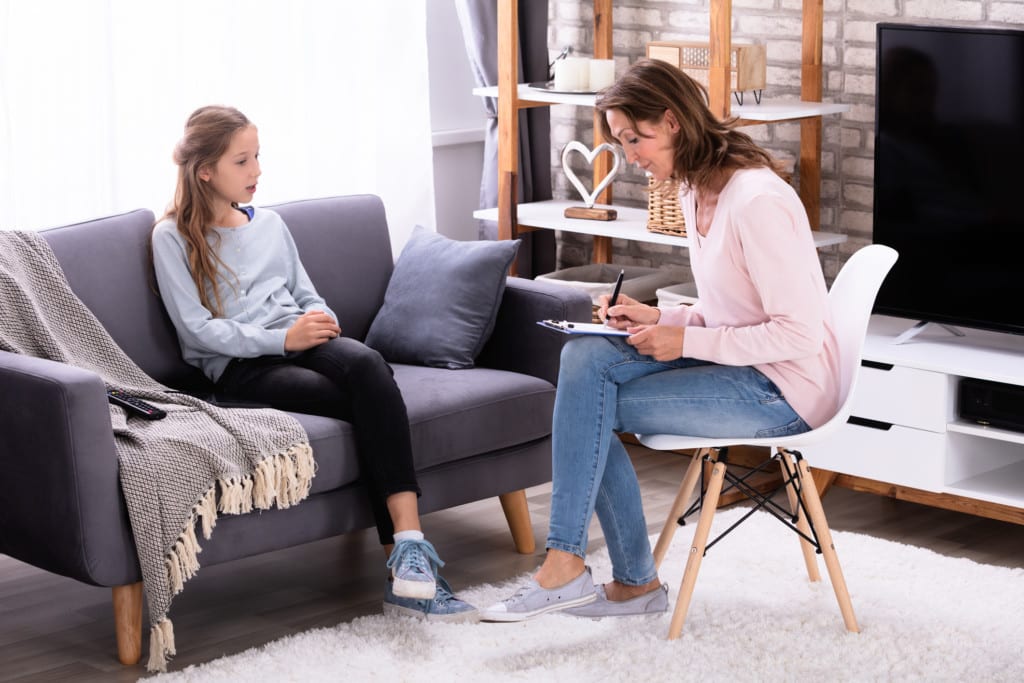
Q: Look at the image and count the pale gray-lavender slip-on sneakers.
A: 2